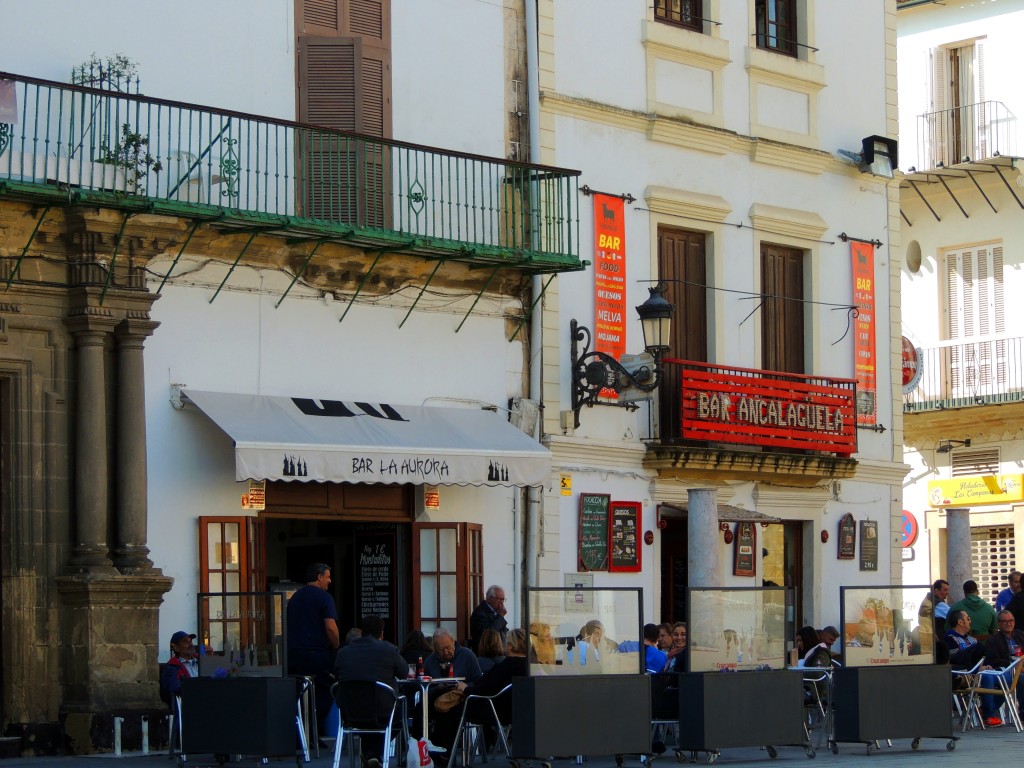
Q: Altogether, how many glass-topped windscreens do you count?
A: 4